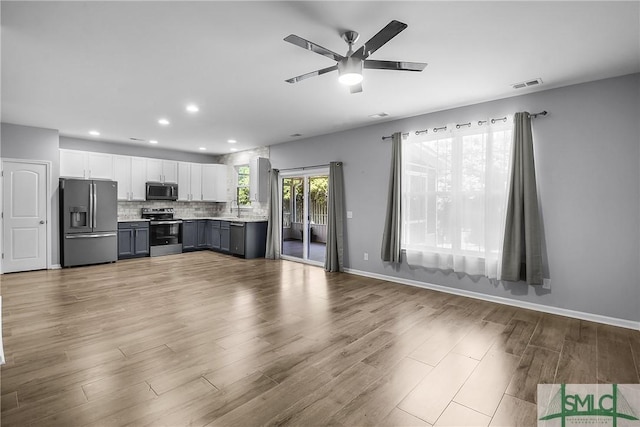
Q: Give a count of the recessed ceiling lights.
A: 7